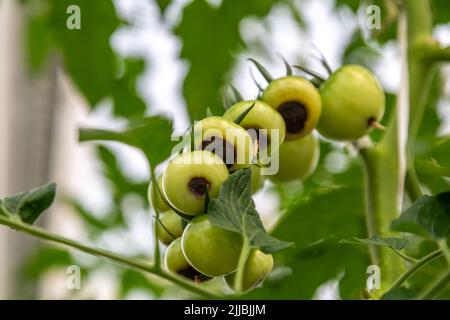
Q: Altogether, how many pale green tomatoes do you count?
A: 12